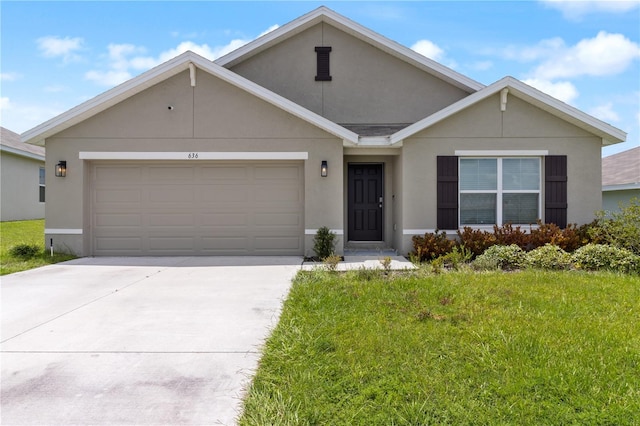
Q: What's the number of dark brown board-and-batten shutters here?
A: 2